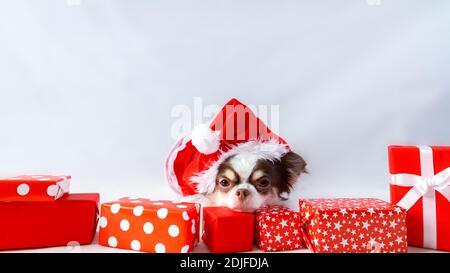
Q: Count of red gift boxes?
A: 7